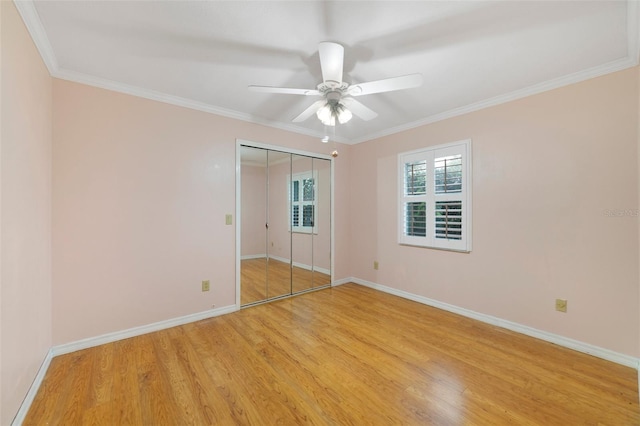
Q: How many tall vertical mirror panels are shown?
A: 4